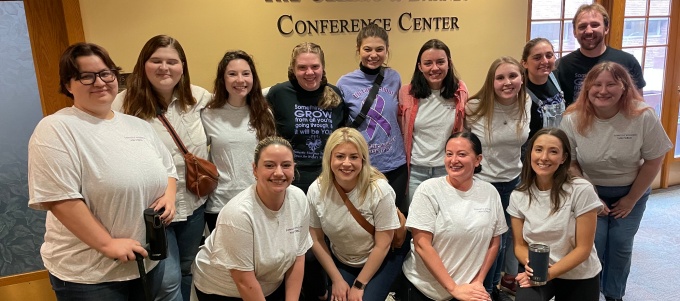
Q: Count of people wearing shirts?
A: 14